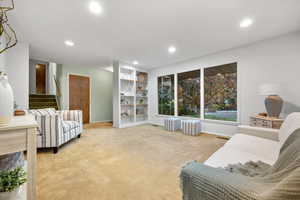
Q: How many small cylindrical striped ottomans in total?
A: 2